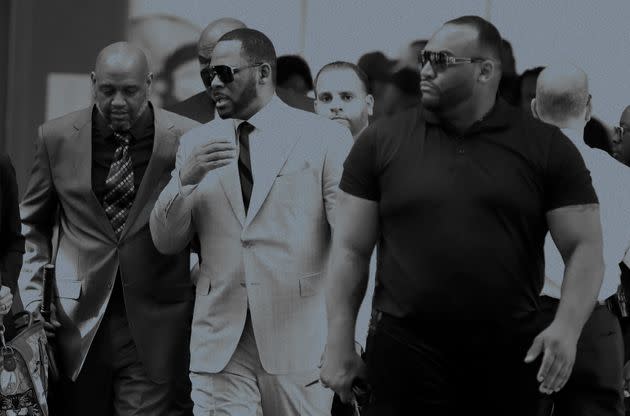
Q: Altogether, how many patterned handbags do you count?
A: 1